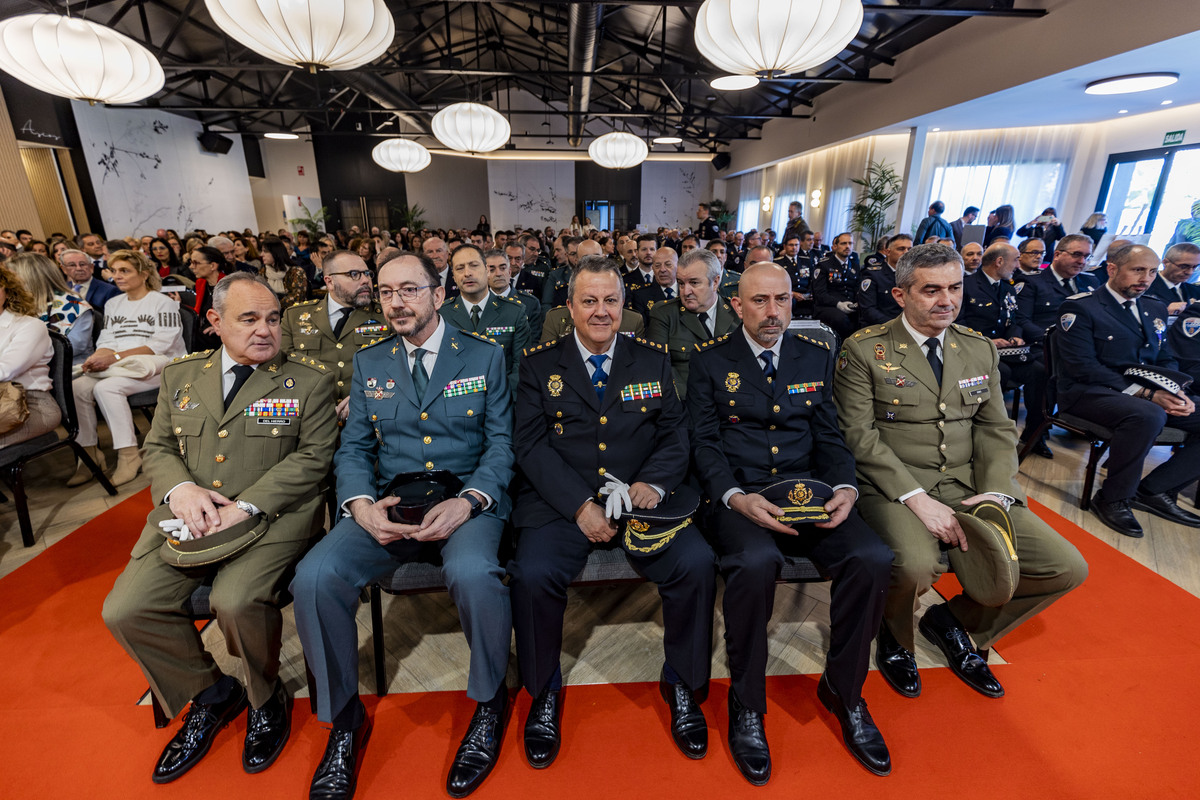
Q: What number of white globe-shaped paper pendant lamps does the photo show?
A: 6